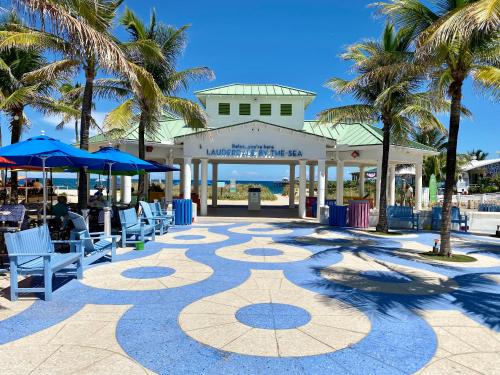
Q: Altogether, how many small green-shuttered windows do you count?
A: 4